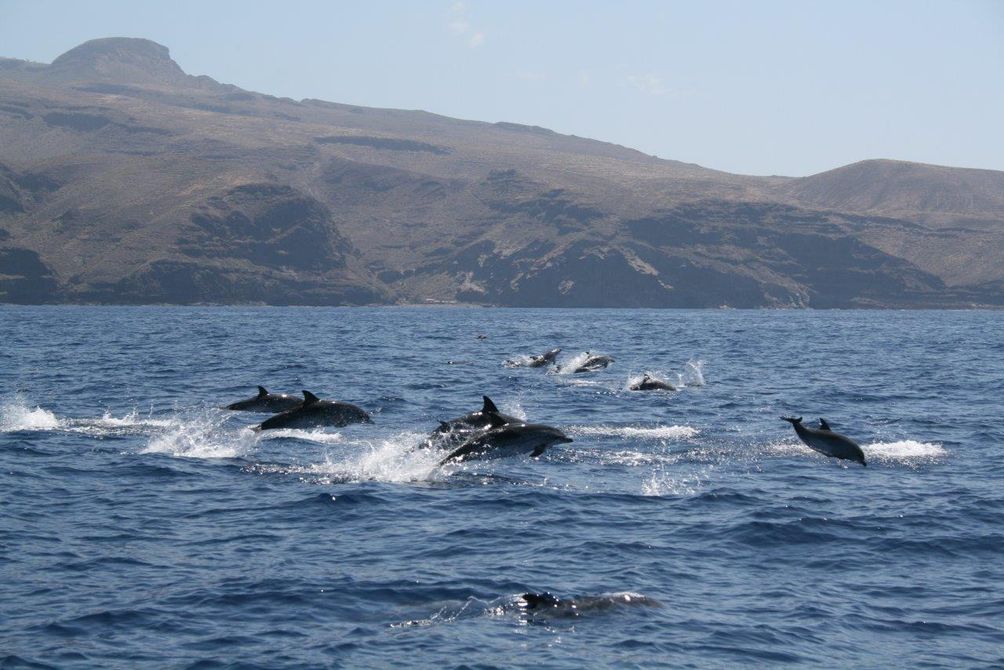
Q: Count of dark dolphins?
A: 9